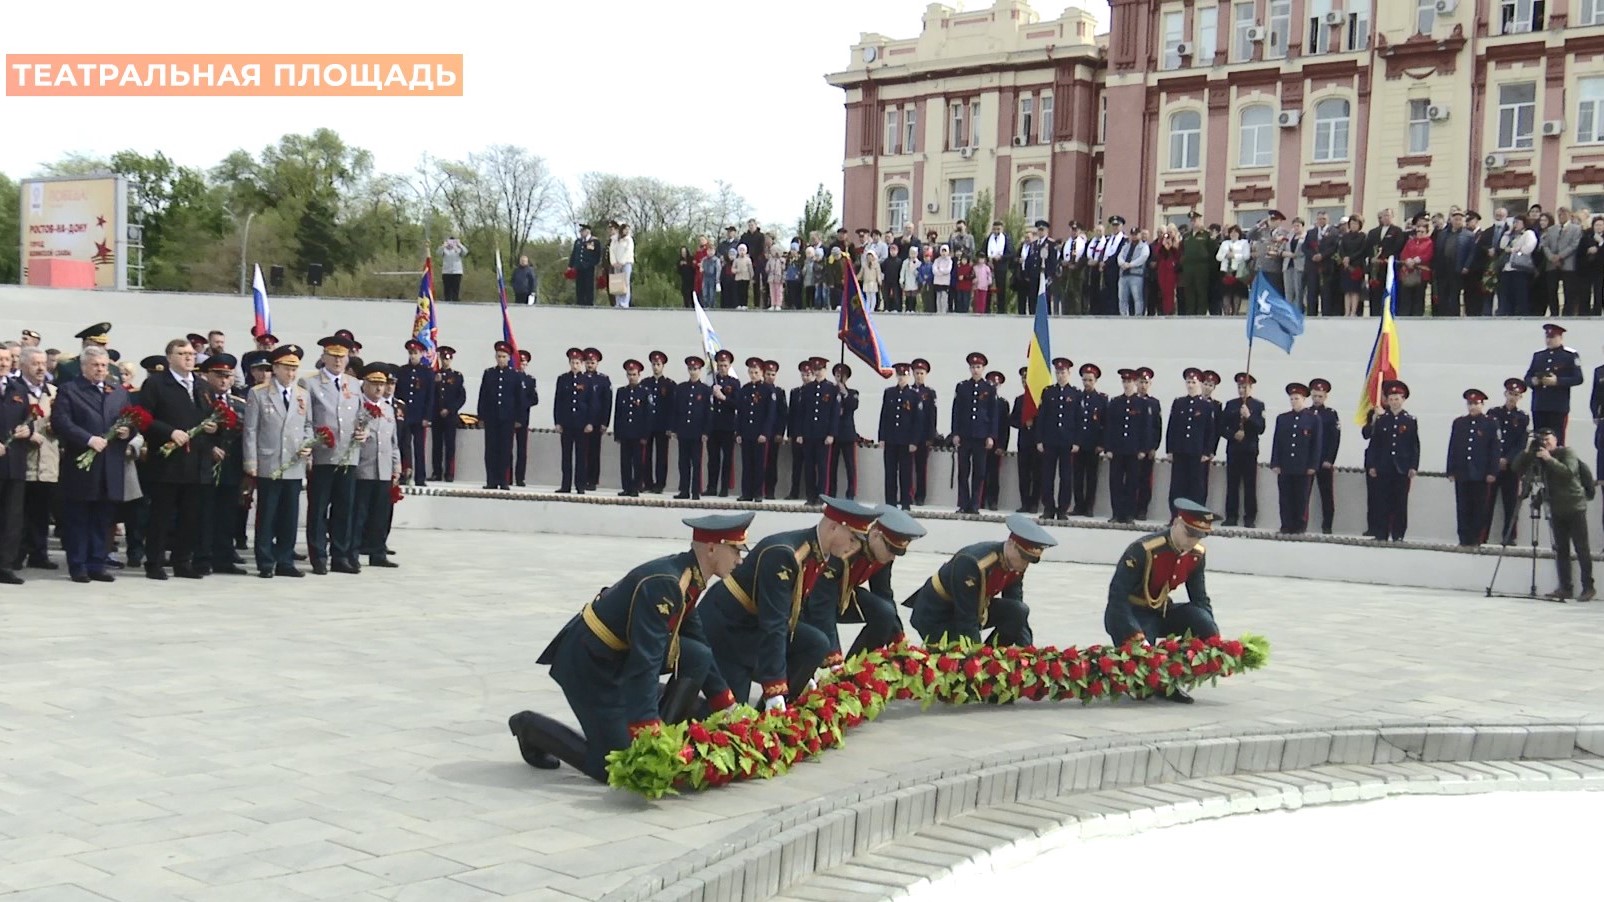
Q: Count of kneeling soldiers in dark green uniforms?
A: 5